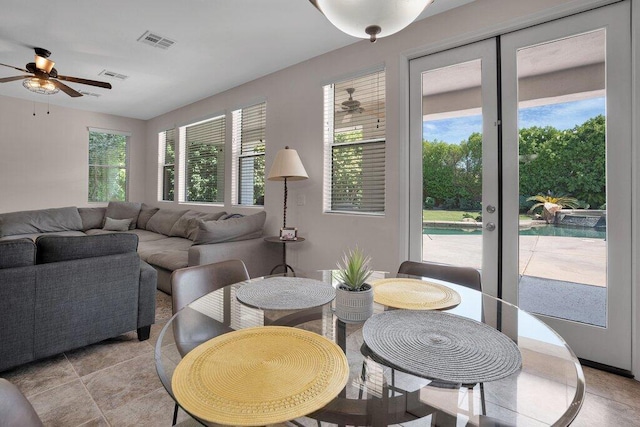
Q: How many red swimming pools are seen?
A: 0